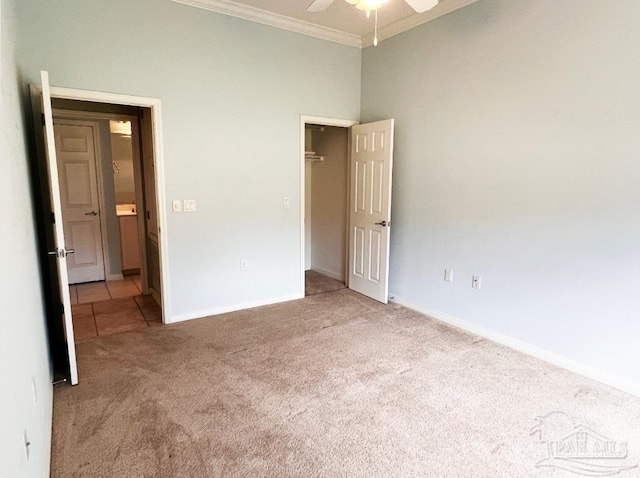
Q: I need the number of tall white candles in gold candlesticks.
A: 0